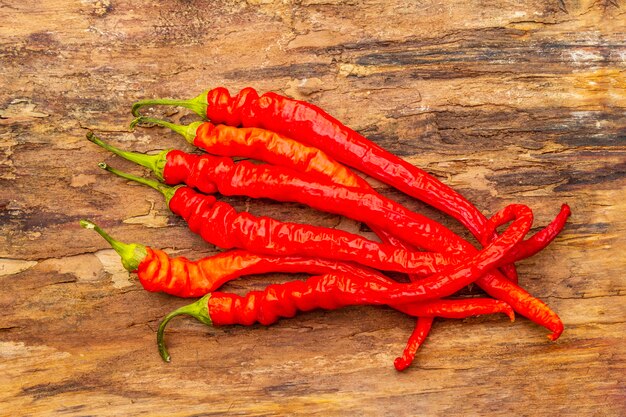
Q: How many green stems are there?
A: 6